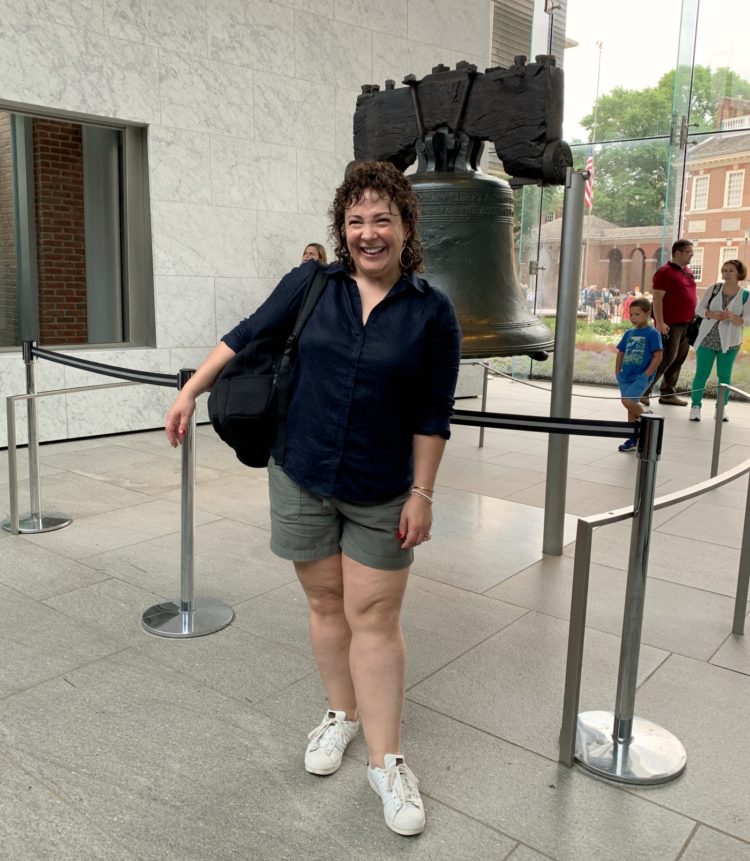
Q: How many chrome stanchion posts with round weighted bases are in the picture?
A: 3